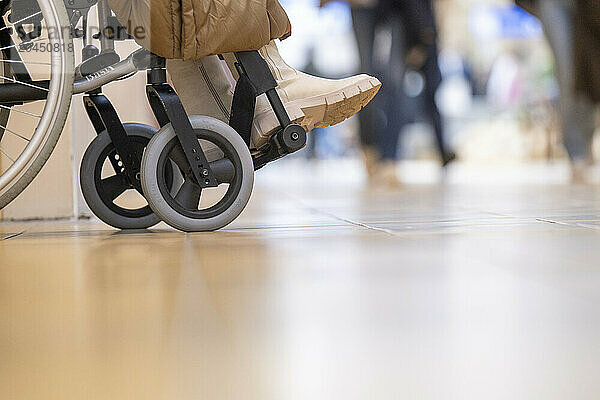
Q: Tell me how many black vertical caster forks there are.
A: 2